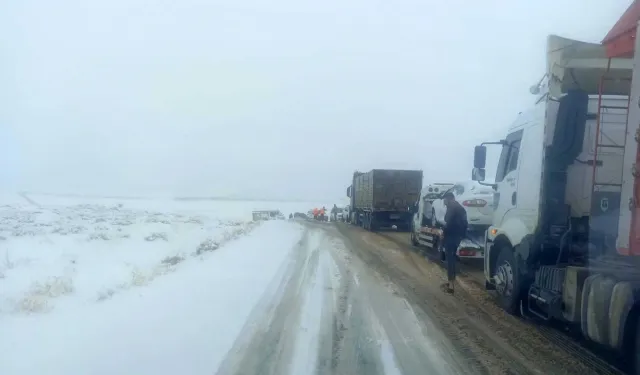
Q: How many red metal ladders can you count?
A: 1